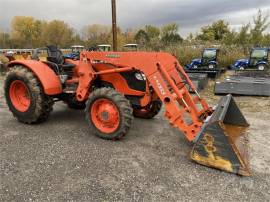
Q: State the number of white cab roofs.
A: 3